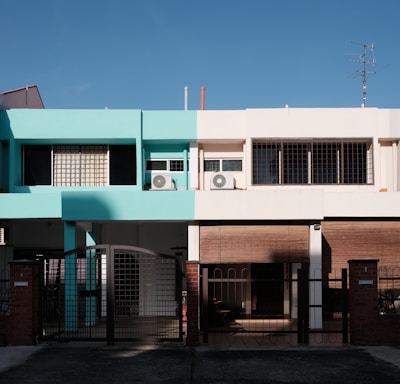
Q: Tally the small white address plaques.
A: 2